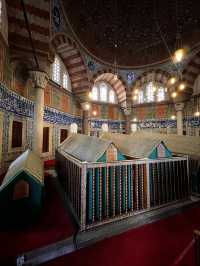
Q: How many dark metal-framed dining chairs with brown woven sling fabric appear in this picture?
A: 0